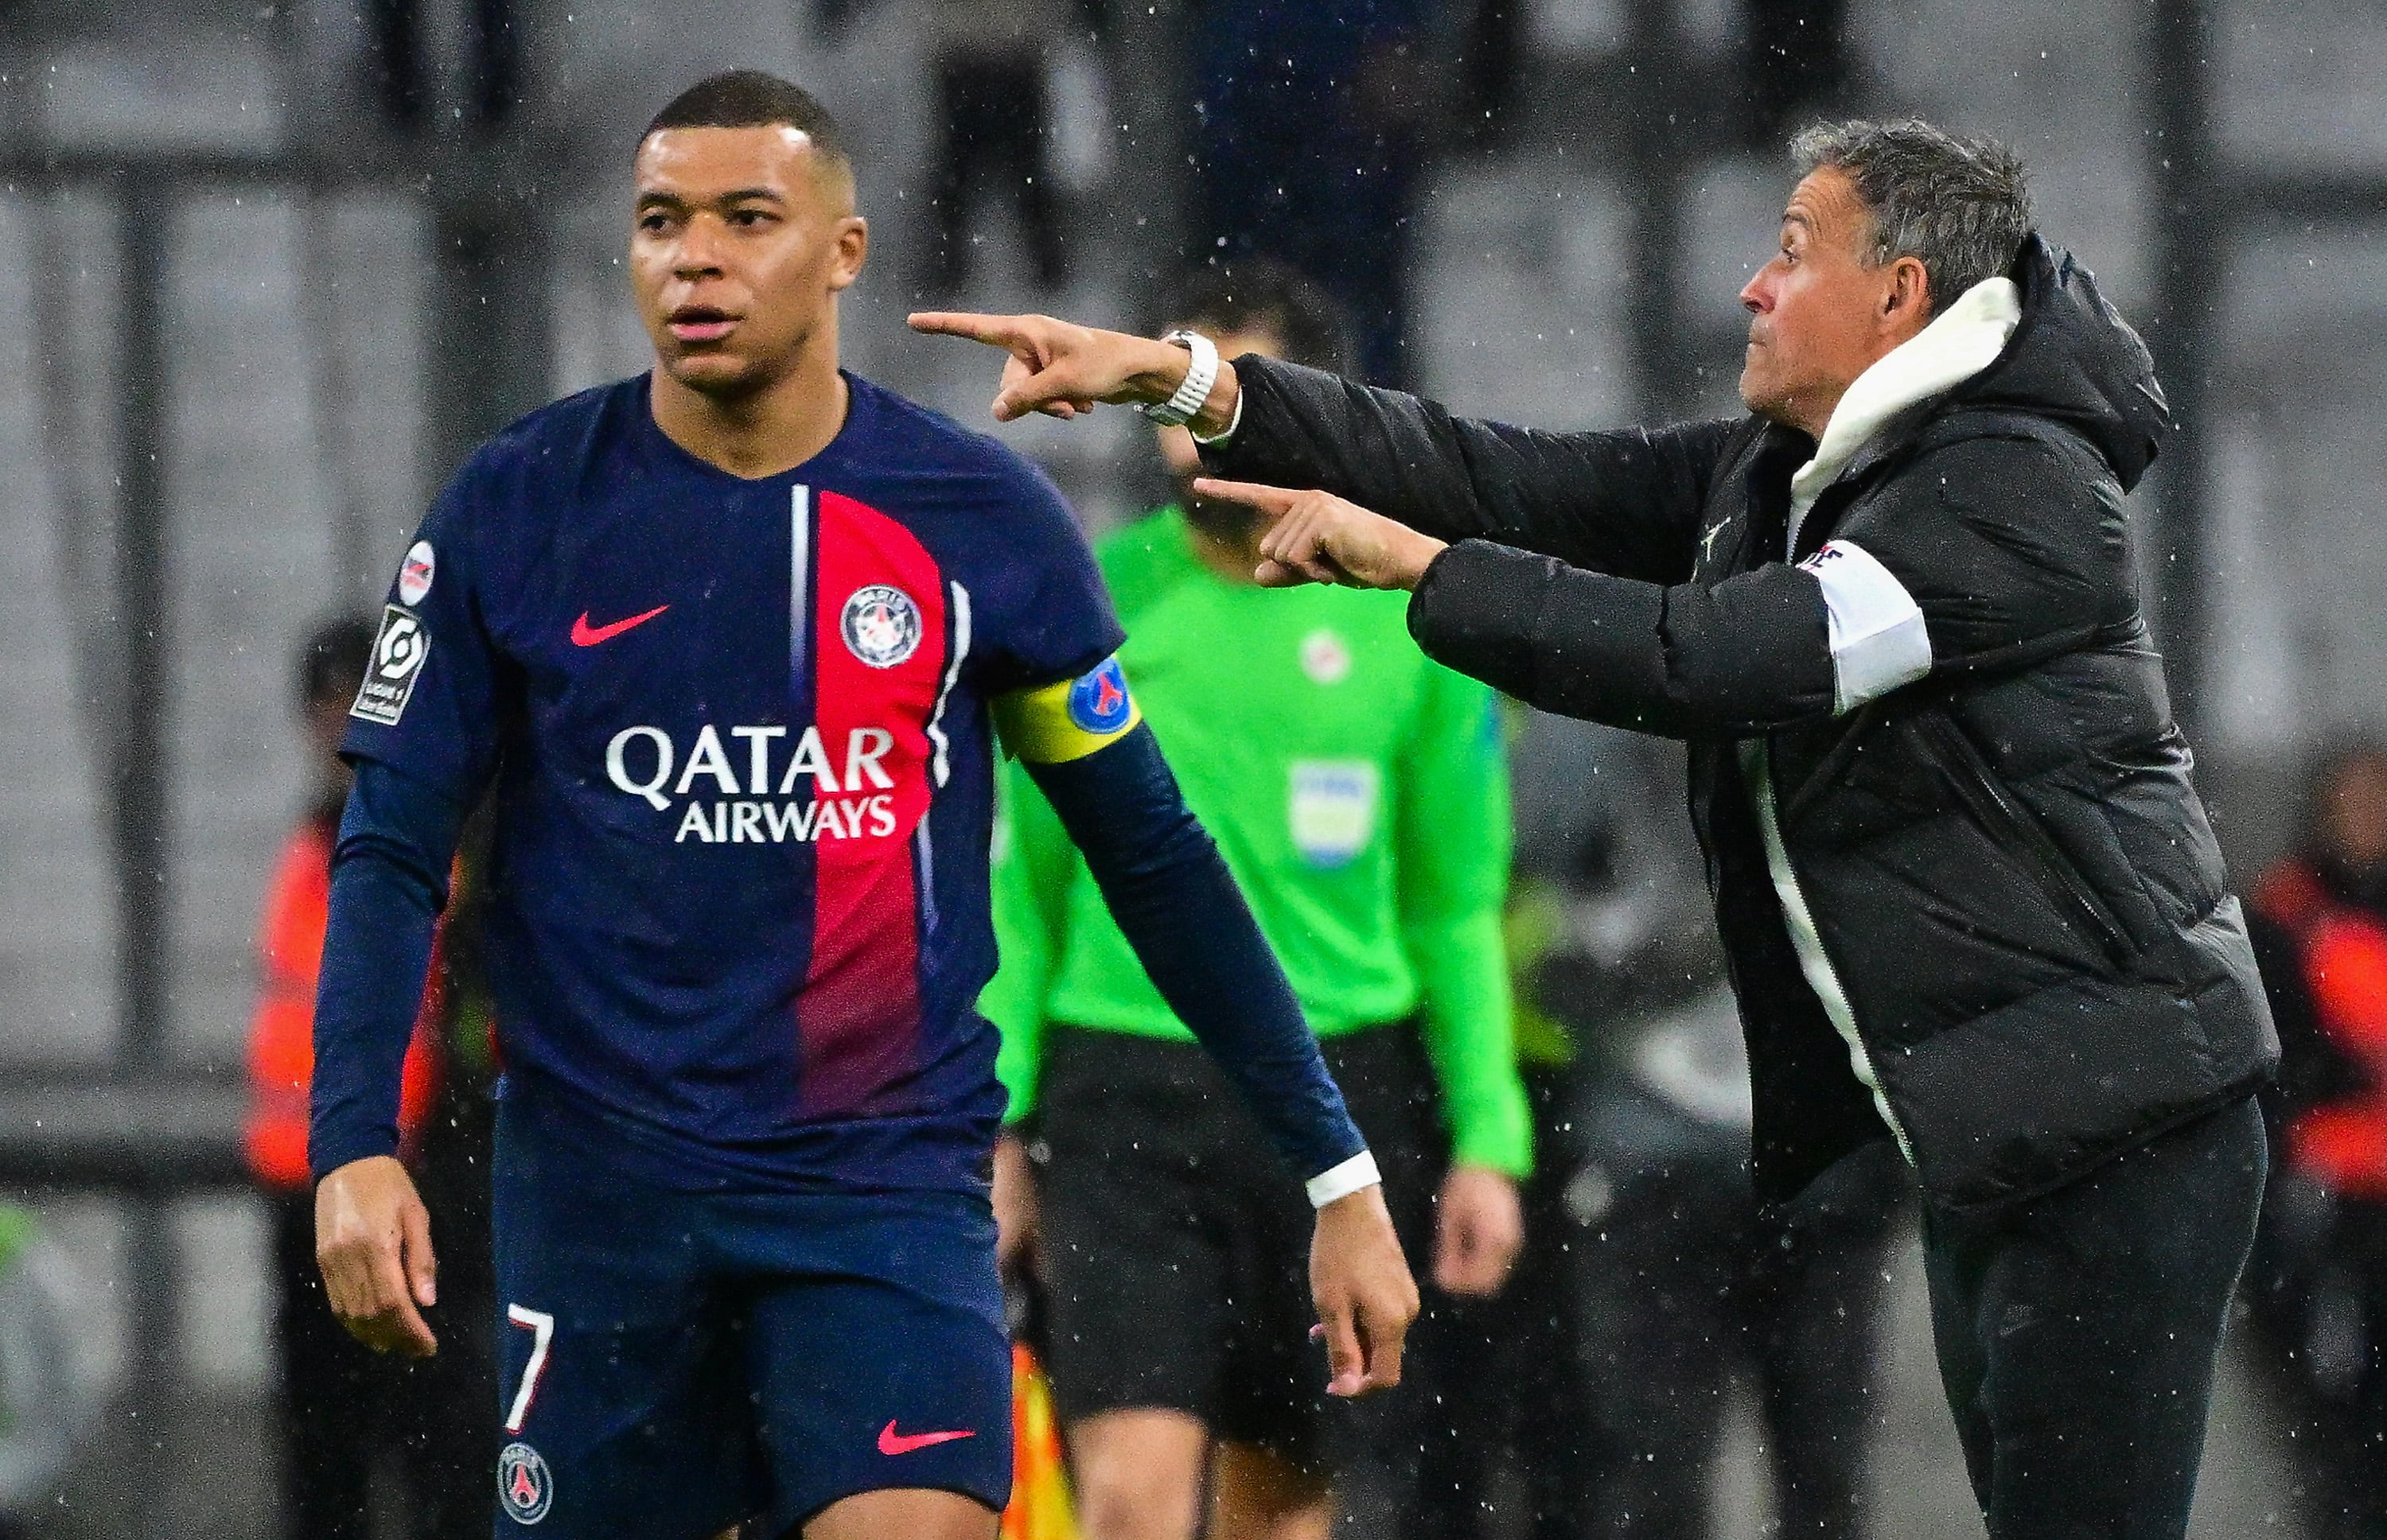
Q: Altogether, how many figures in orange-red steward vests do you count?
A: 2